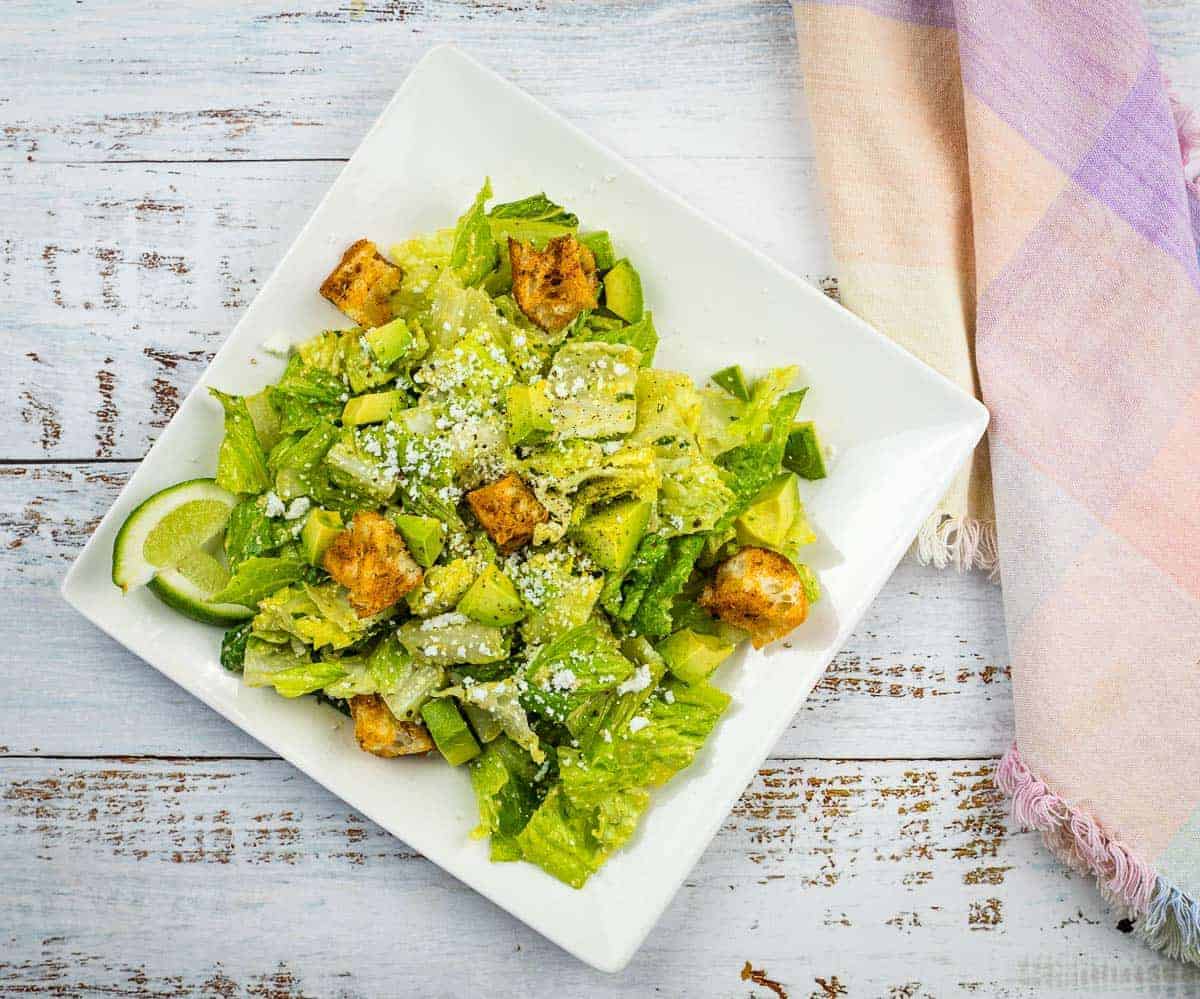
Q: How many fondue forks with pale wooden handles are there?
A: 0